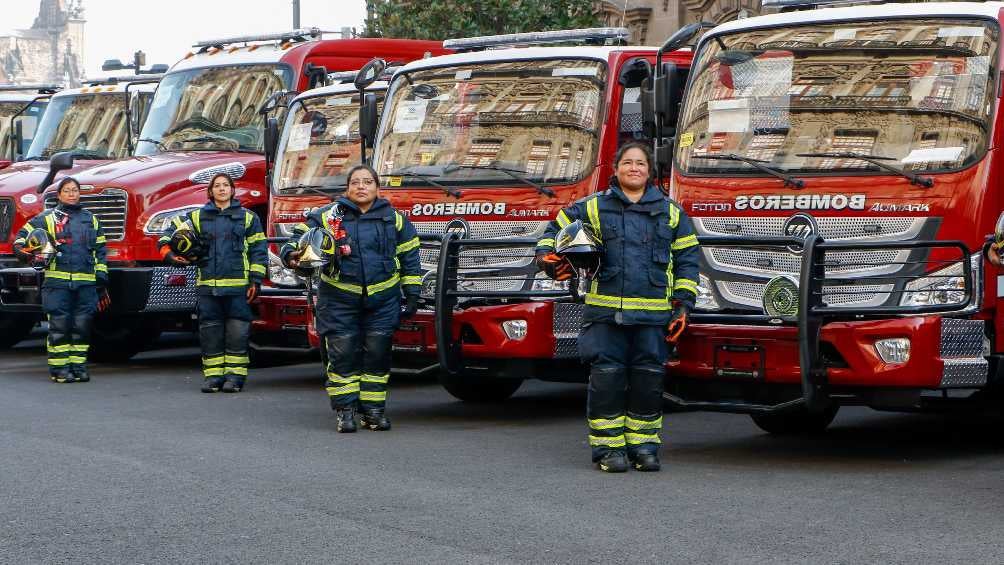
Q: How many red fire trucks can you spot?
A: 6